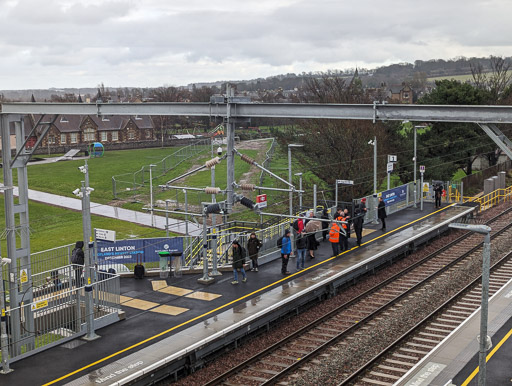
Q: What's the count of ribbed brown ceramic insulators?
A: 4